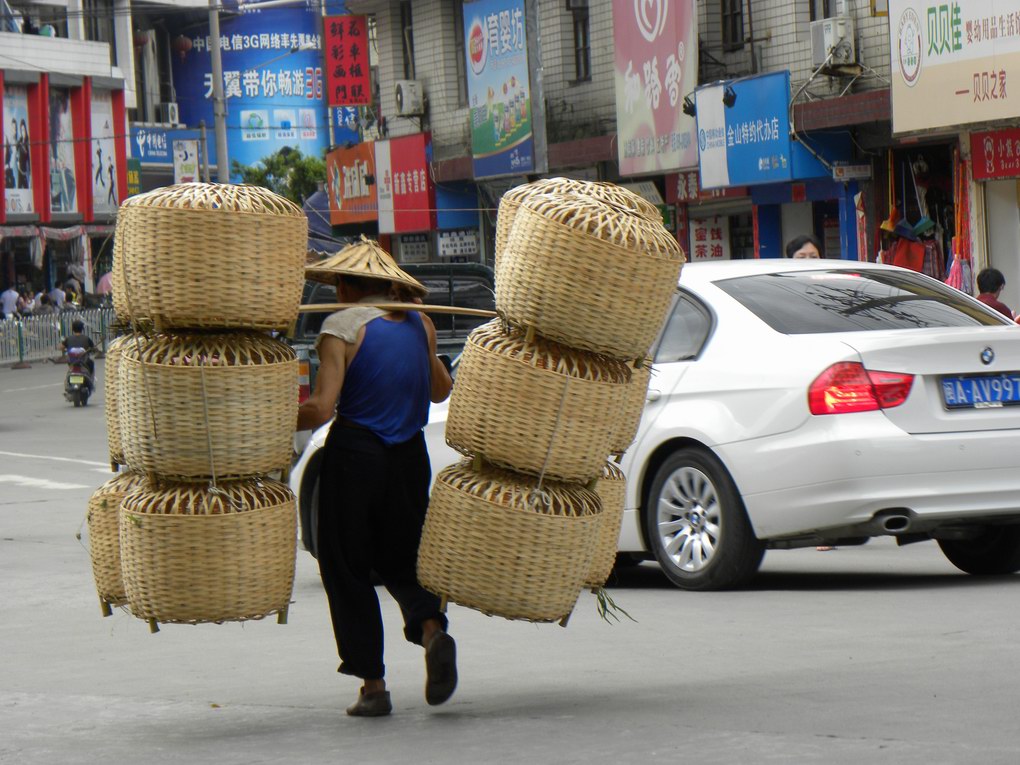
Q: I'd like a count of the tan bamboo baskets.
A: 12